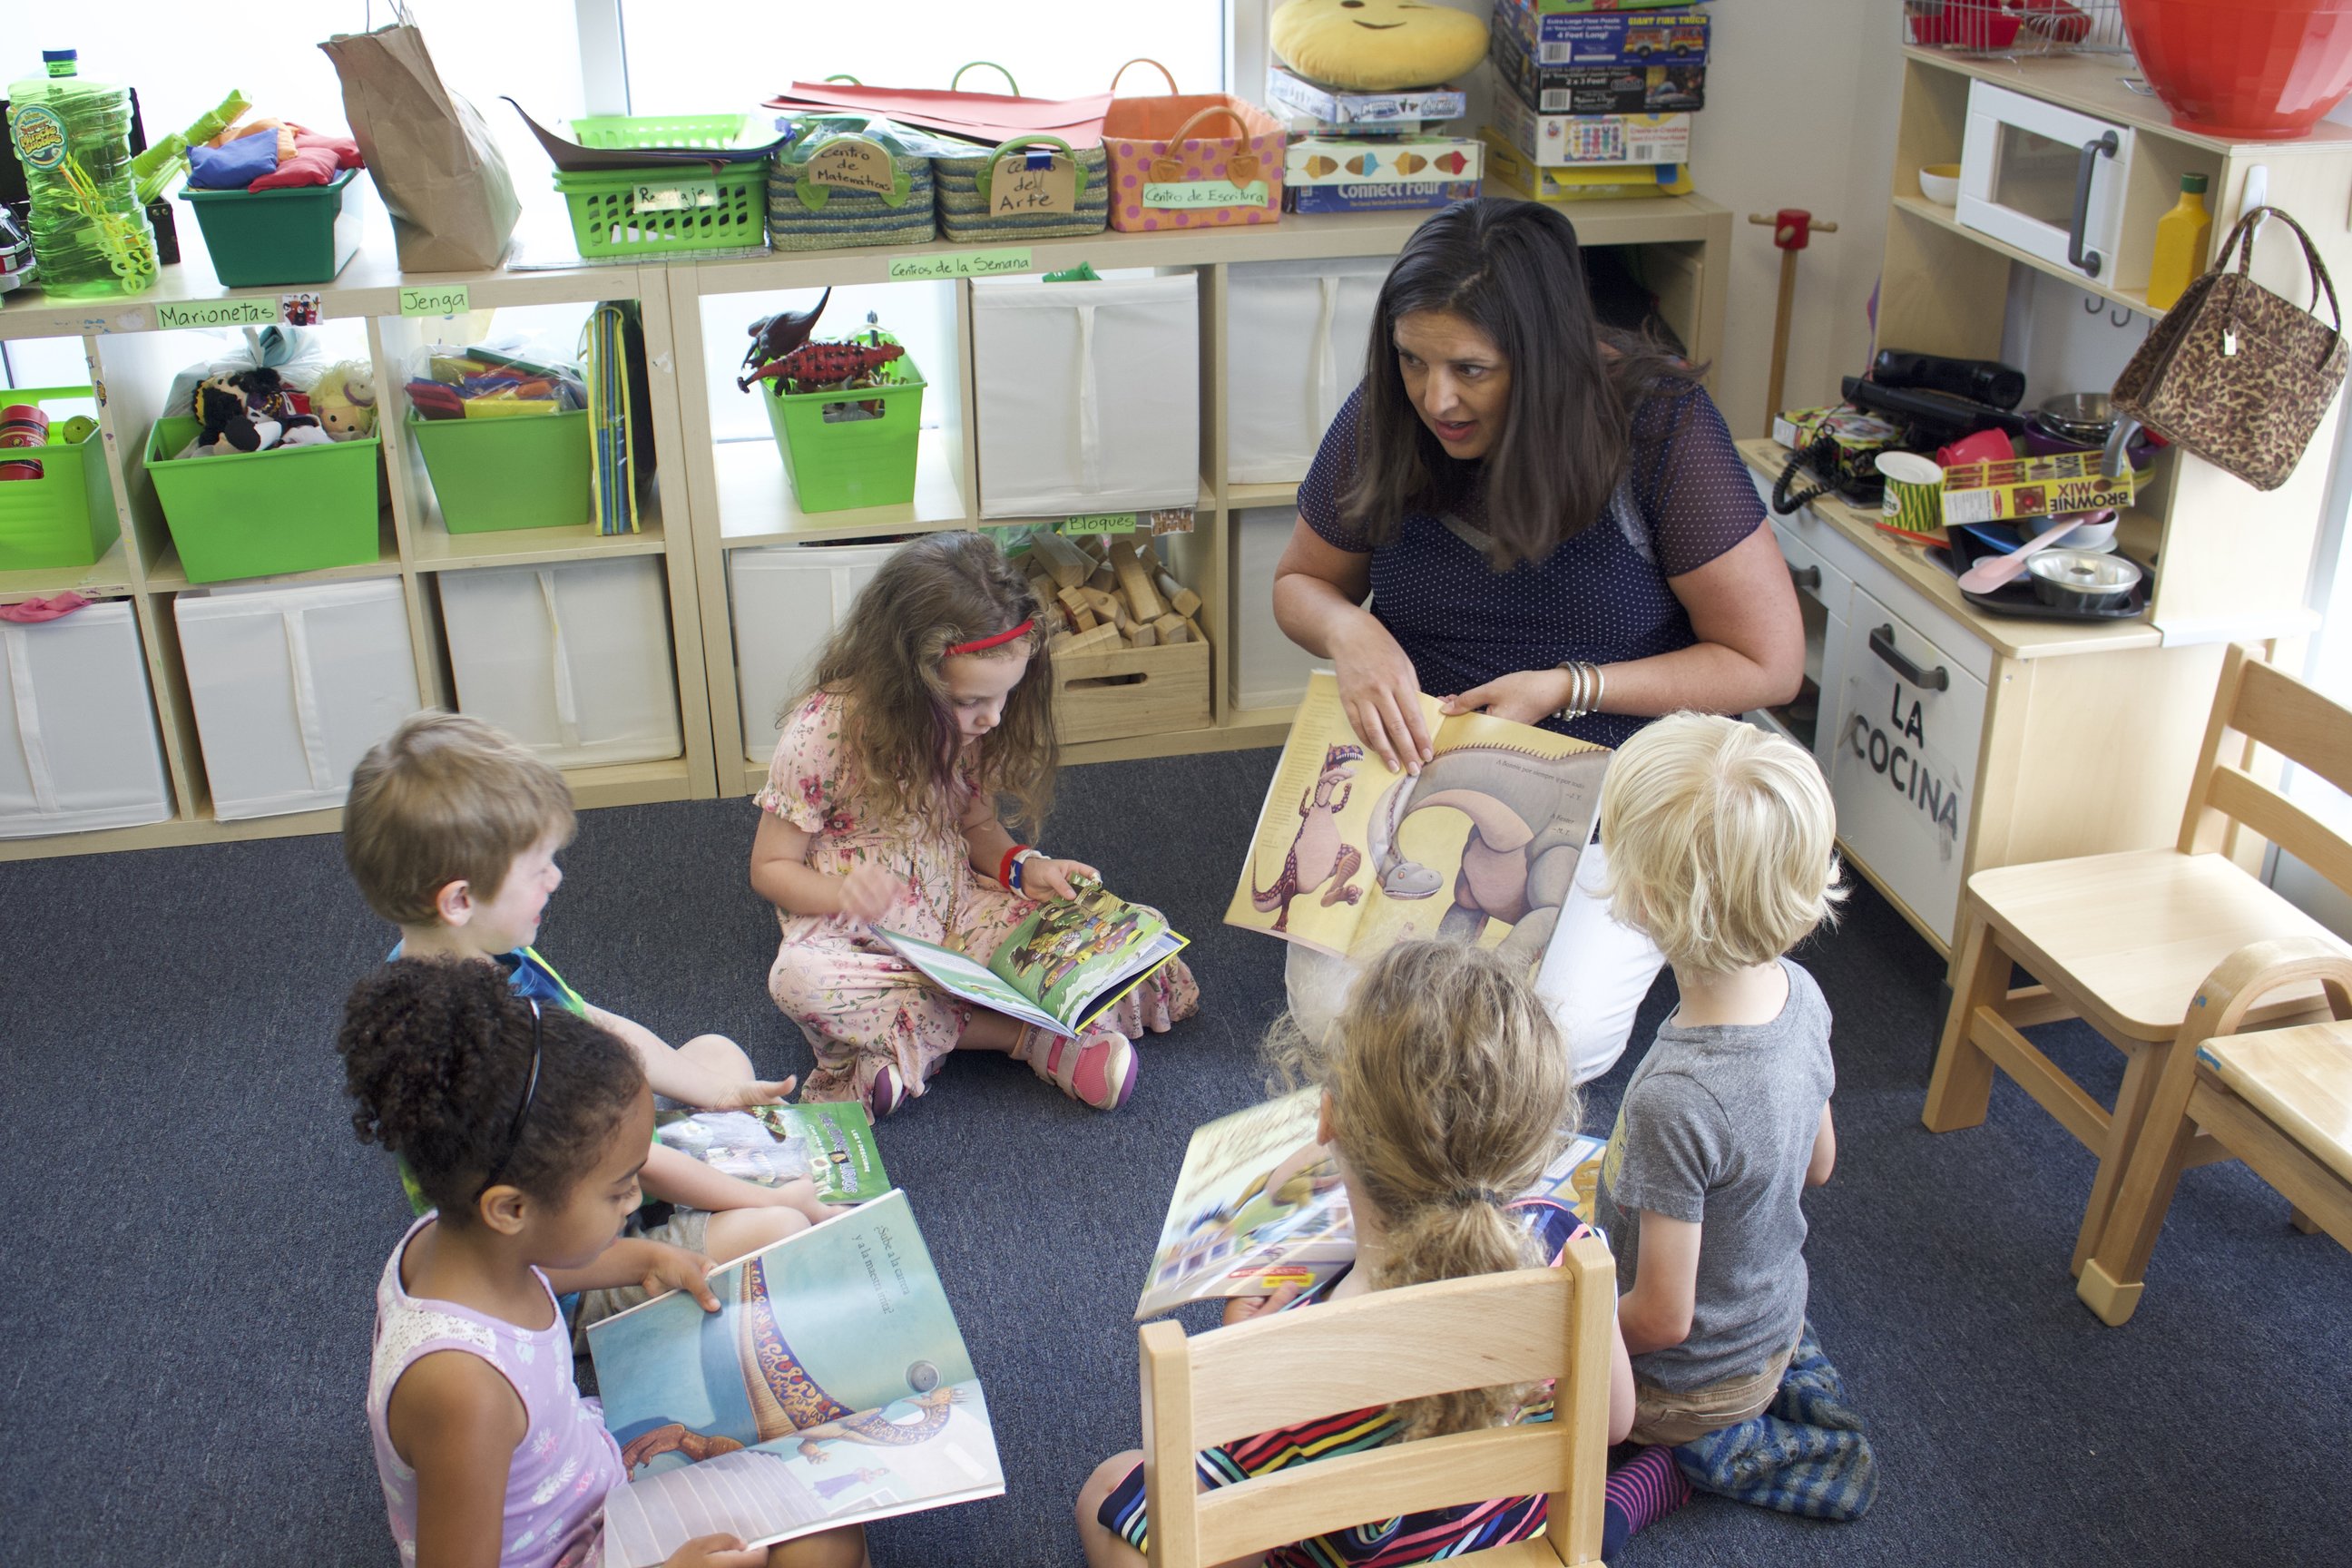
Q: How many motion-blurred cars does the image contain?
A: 0